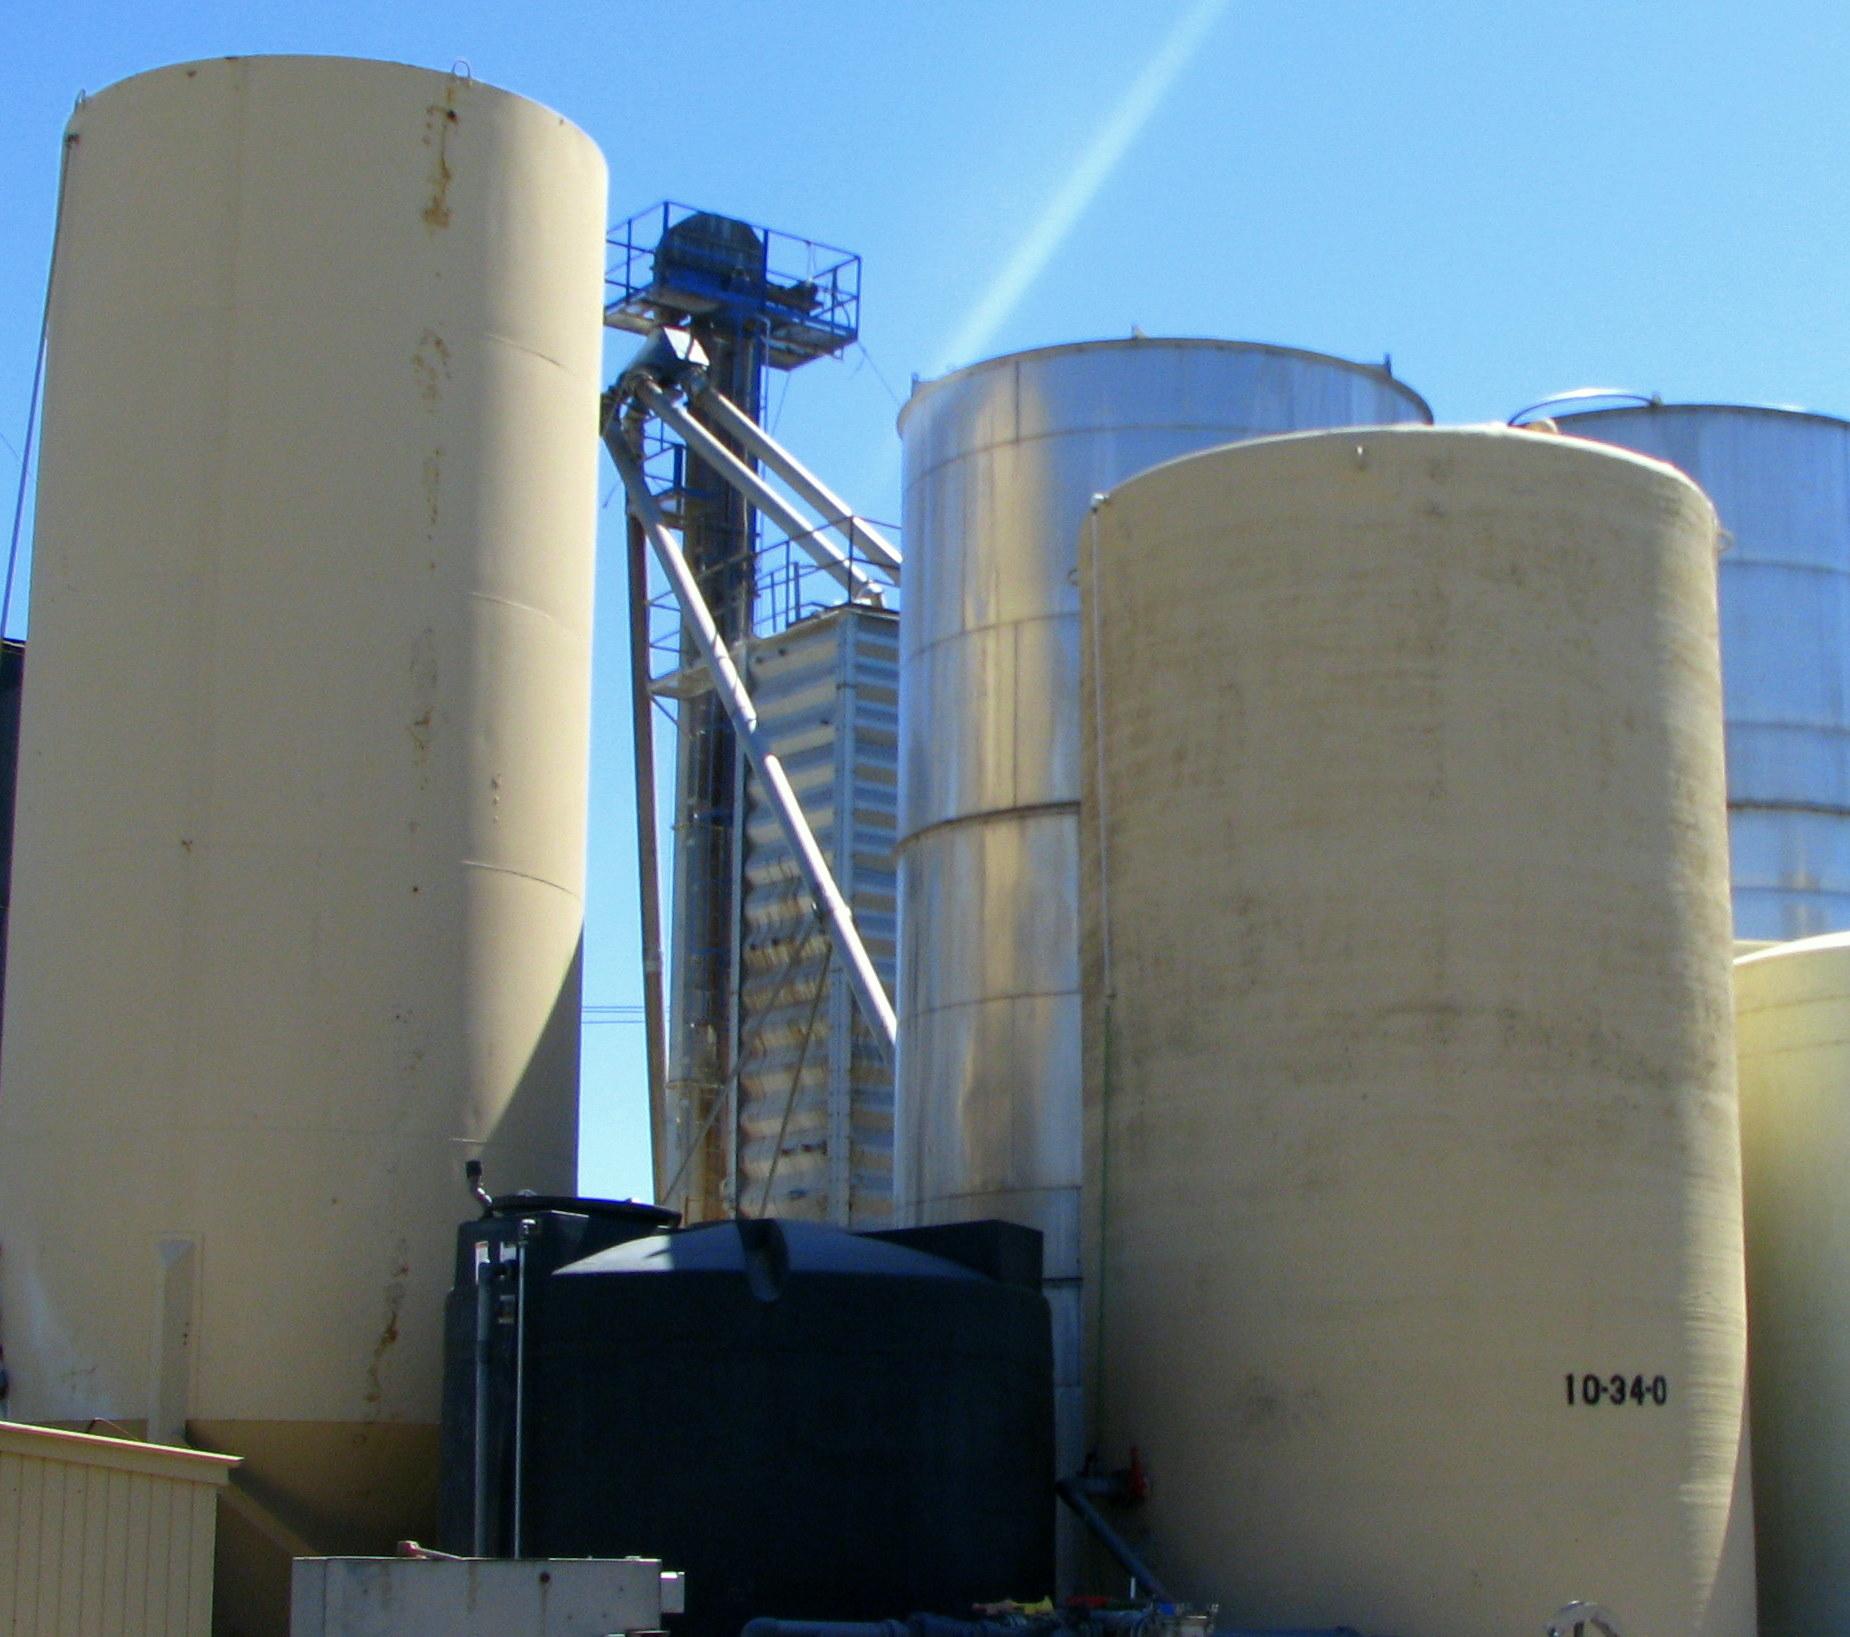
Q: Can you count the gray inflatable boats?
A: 0